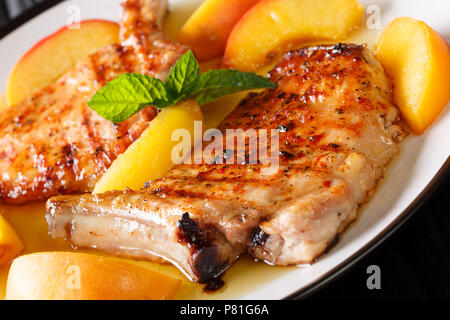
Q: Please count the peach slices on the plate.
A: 7